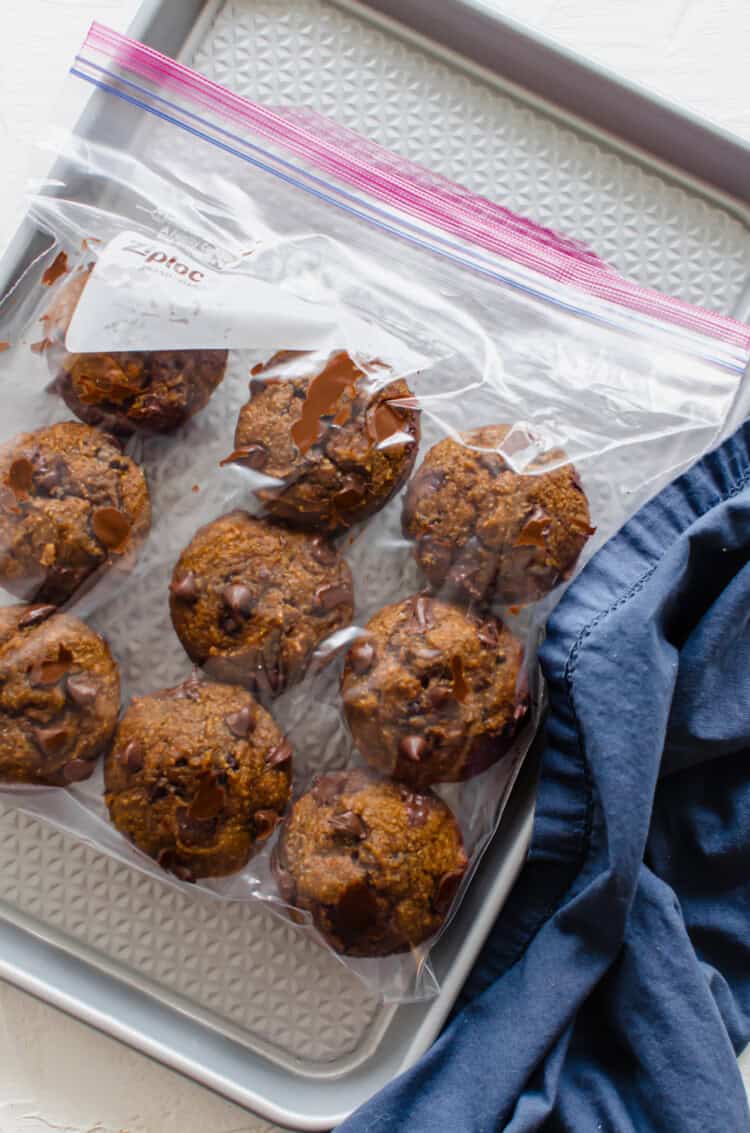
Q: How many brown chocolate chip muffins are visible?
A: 9